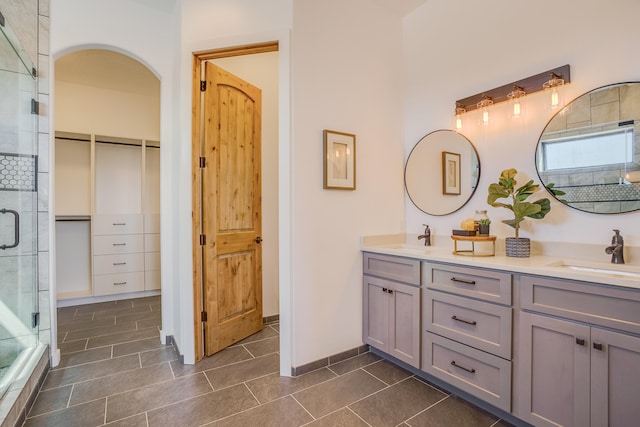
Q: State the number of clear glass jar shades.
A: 4